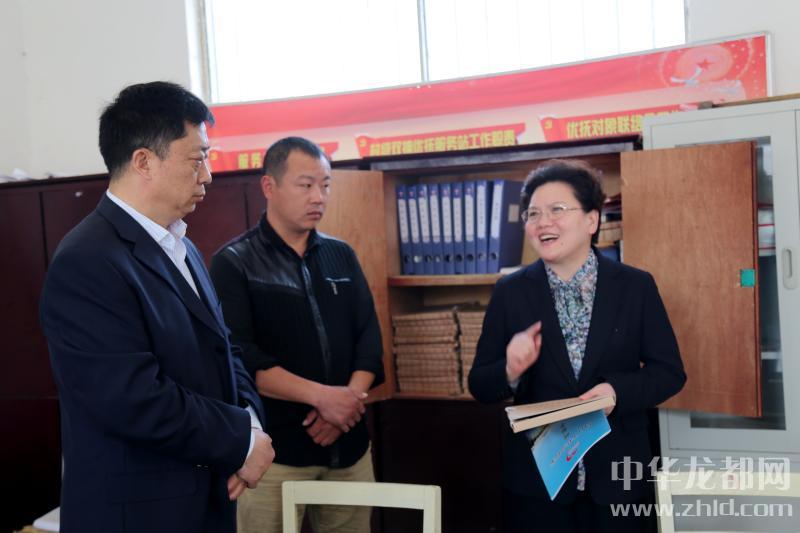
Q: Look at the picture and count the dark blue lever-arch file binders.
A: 9